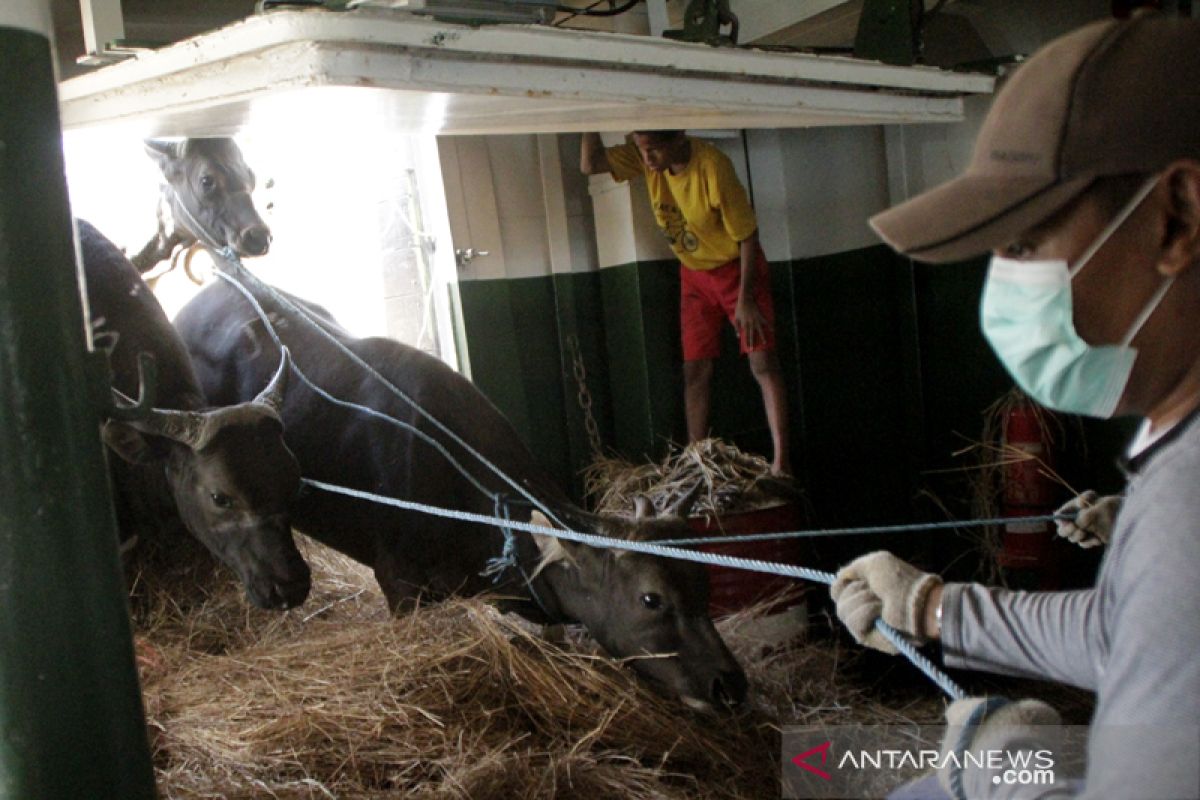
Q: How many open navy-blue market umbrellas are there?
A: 0